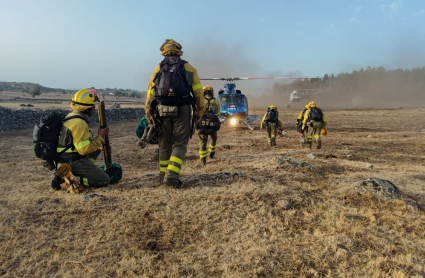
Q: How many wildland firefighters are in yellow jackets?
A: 6